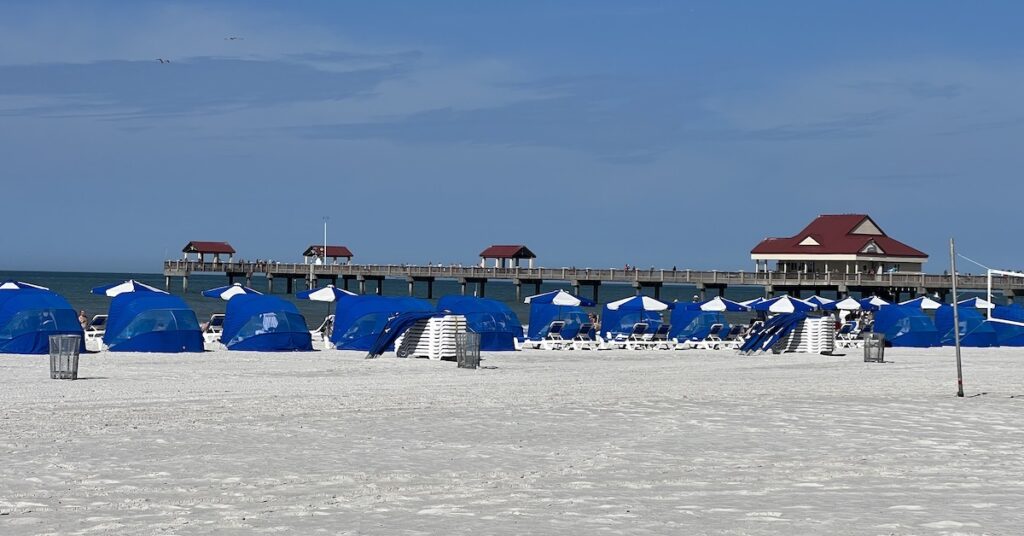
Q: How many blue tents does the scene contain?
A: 11